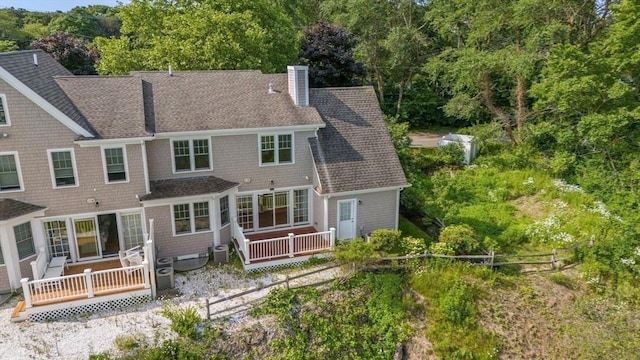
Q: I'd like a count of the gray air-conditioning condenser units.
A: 3